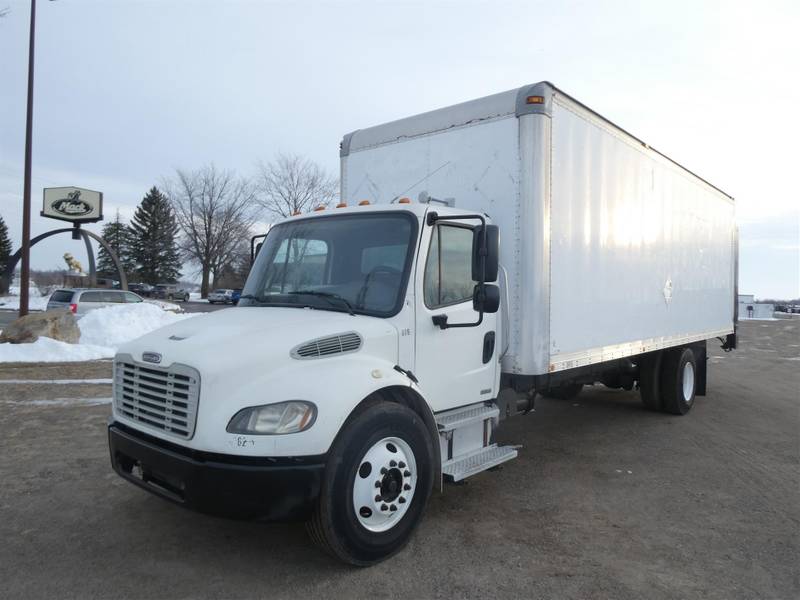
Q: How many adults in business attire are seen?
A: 0